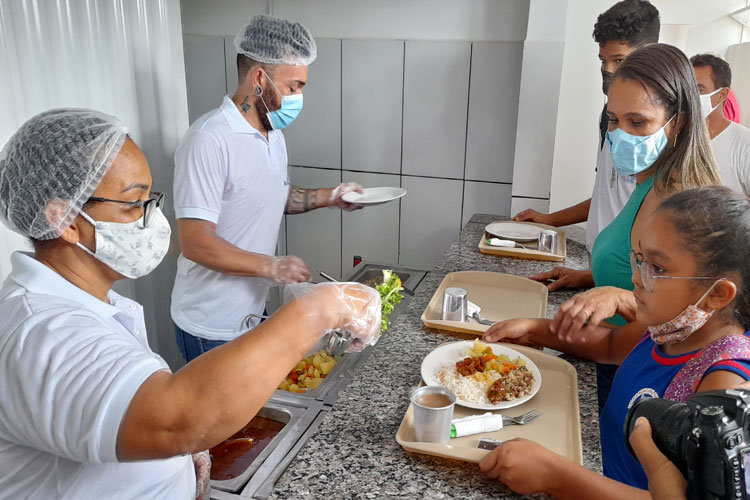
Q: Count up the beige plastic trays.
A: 3